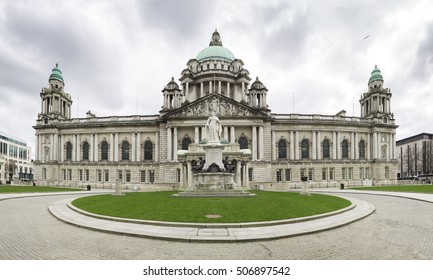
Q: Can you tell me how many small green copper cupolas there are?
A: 2